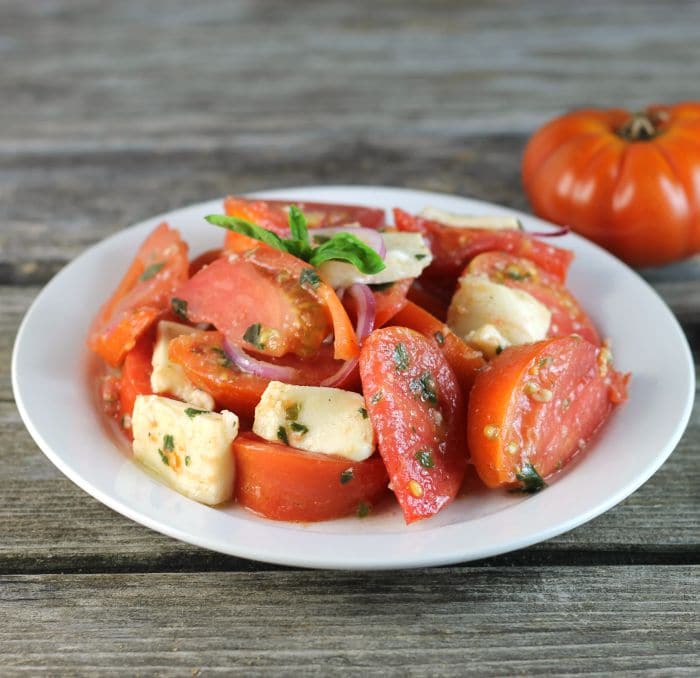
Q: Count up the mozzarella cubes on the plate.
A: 6